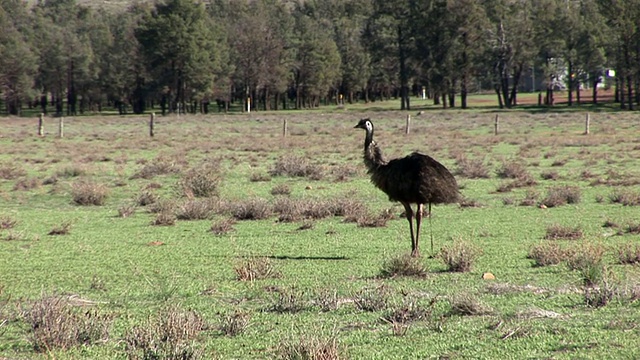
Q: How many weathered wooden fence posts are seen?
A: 7